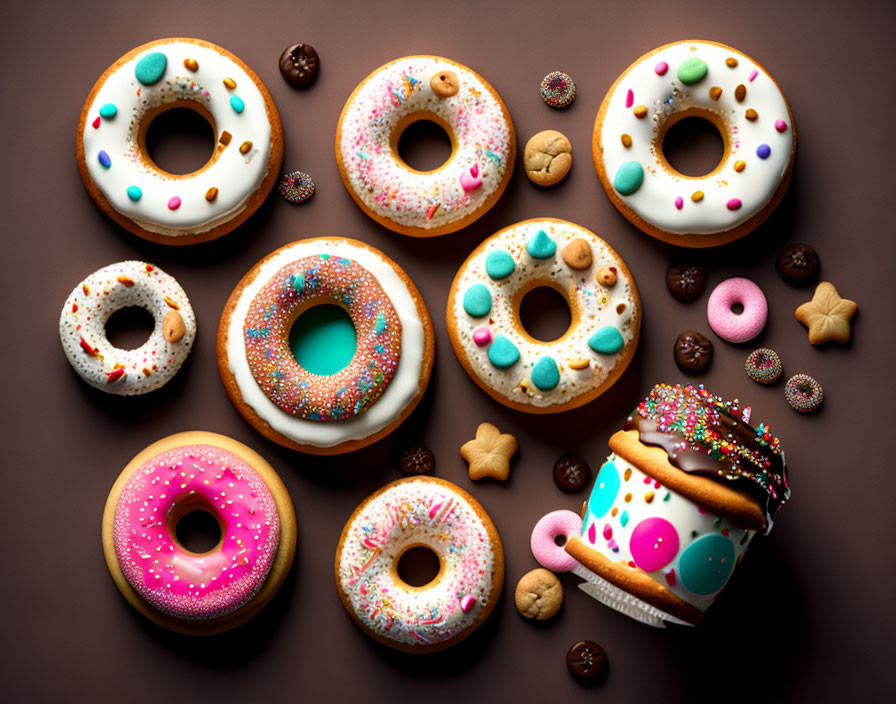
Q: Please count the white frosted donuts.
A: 7